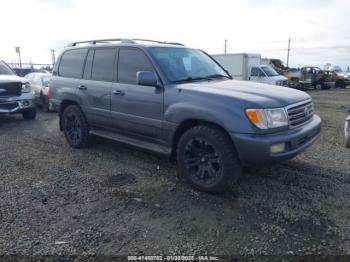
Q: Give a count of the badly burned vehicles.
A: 1